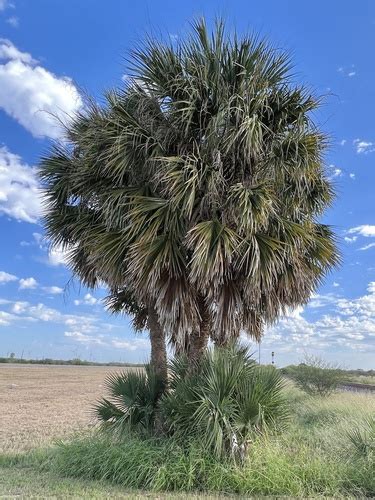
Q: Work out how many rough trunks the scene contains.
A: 2